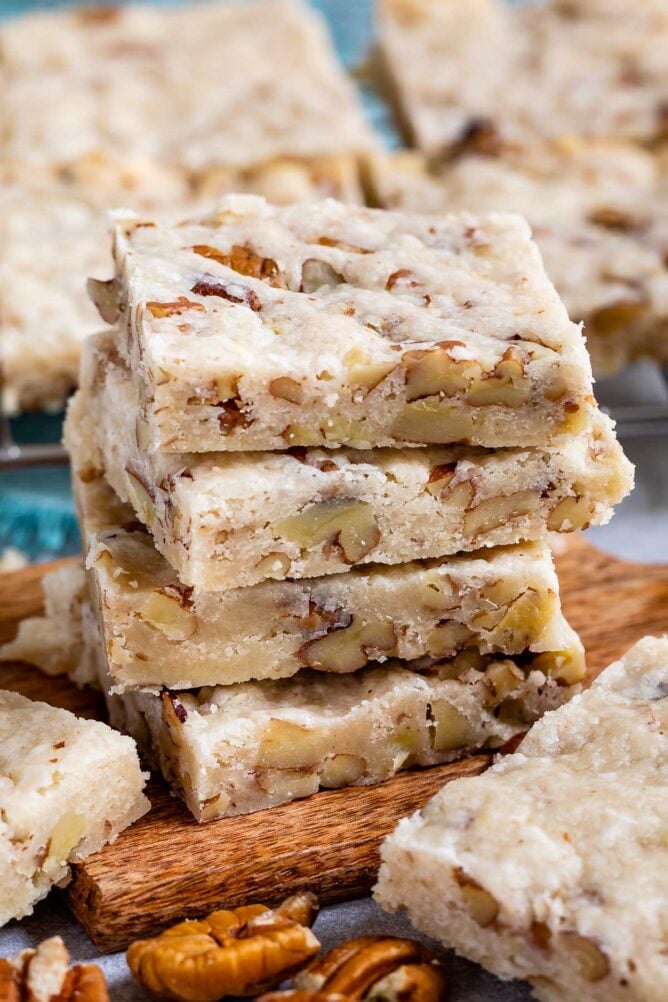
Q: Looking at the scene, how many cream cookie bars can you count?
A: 10